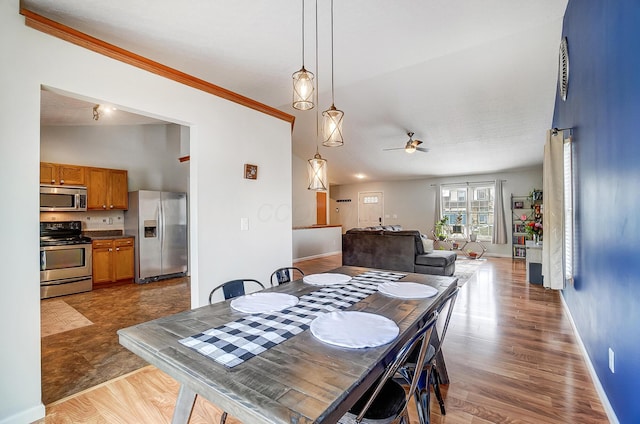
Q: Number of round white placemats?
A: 4